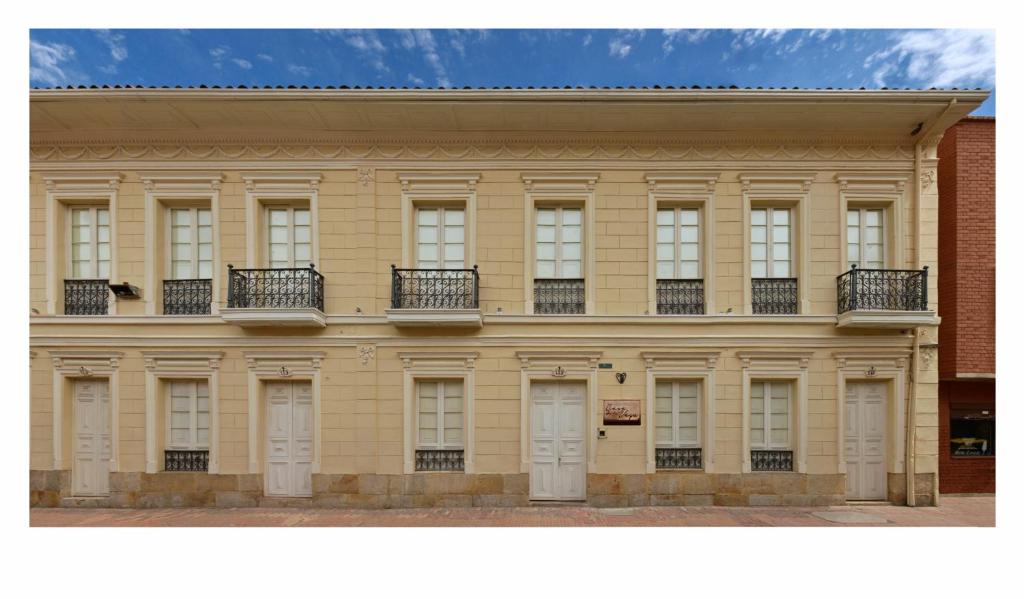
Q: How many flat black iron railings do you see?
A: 9